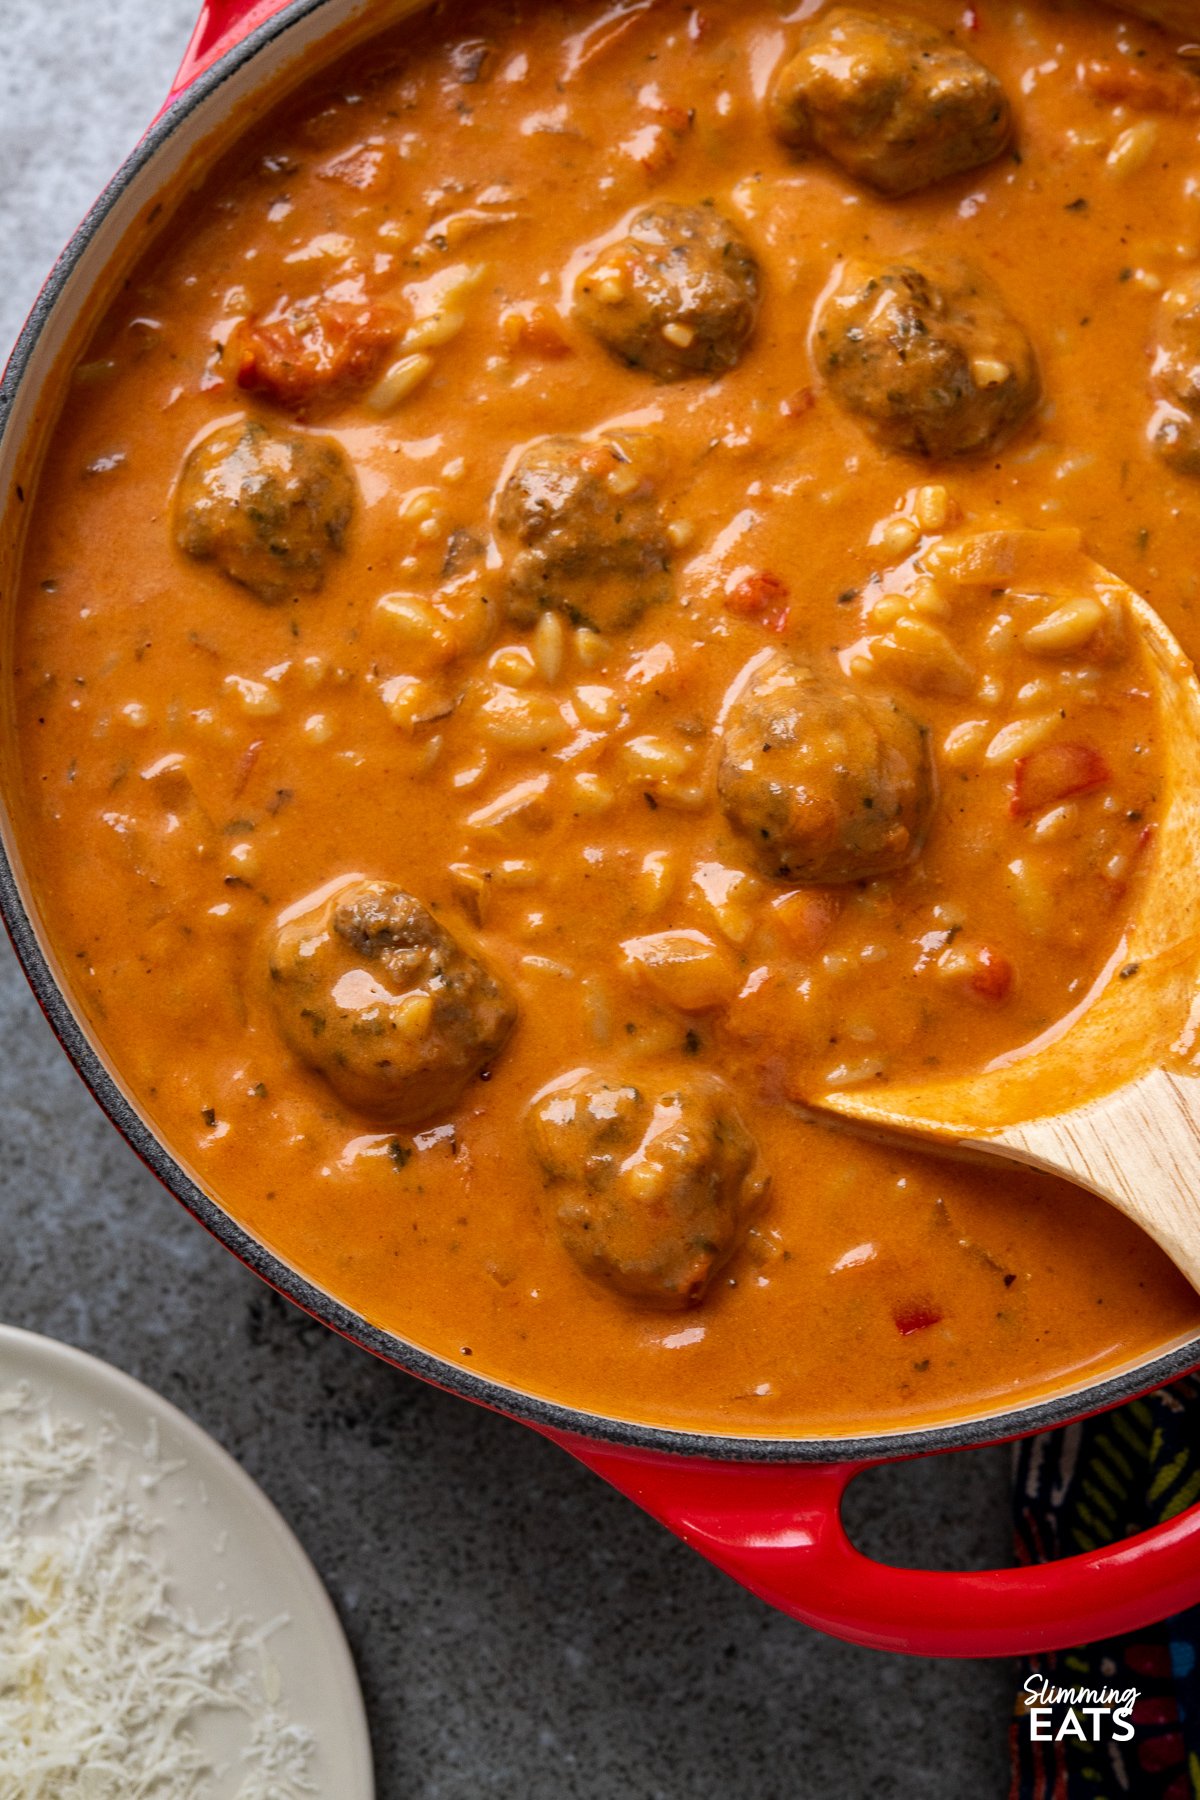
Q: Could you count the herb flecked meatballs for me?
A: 9